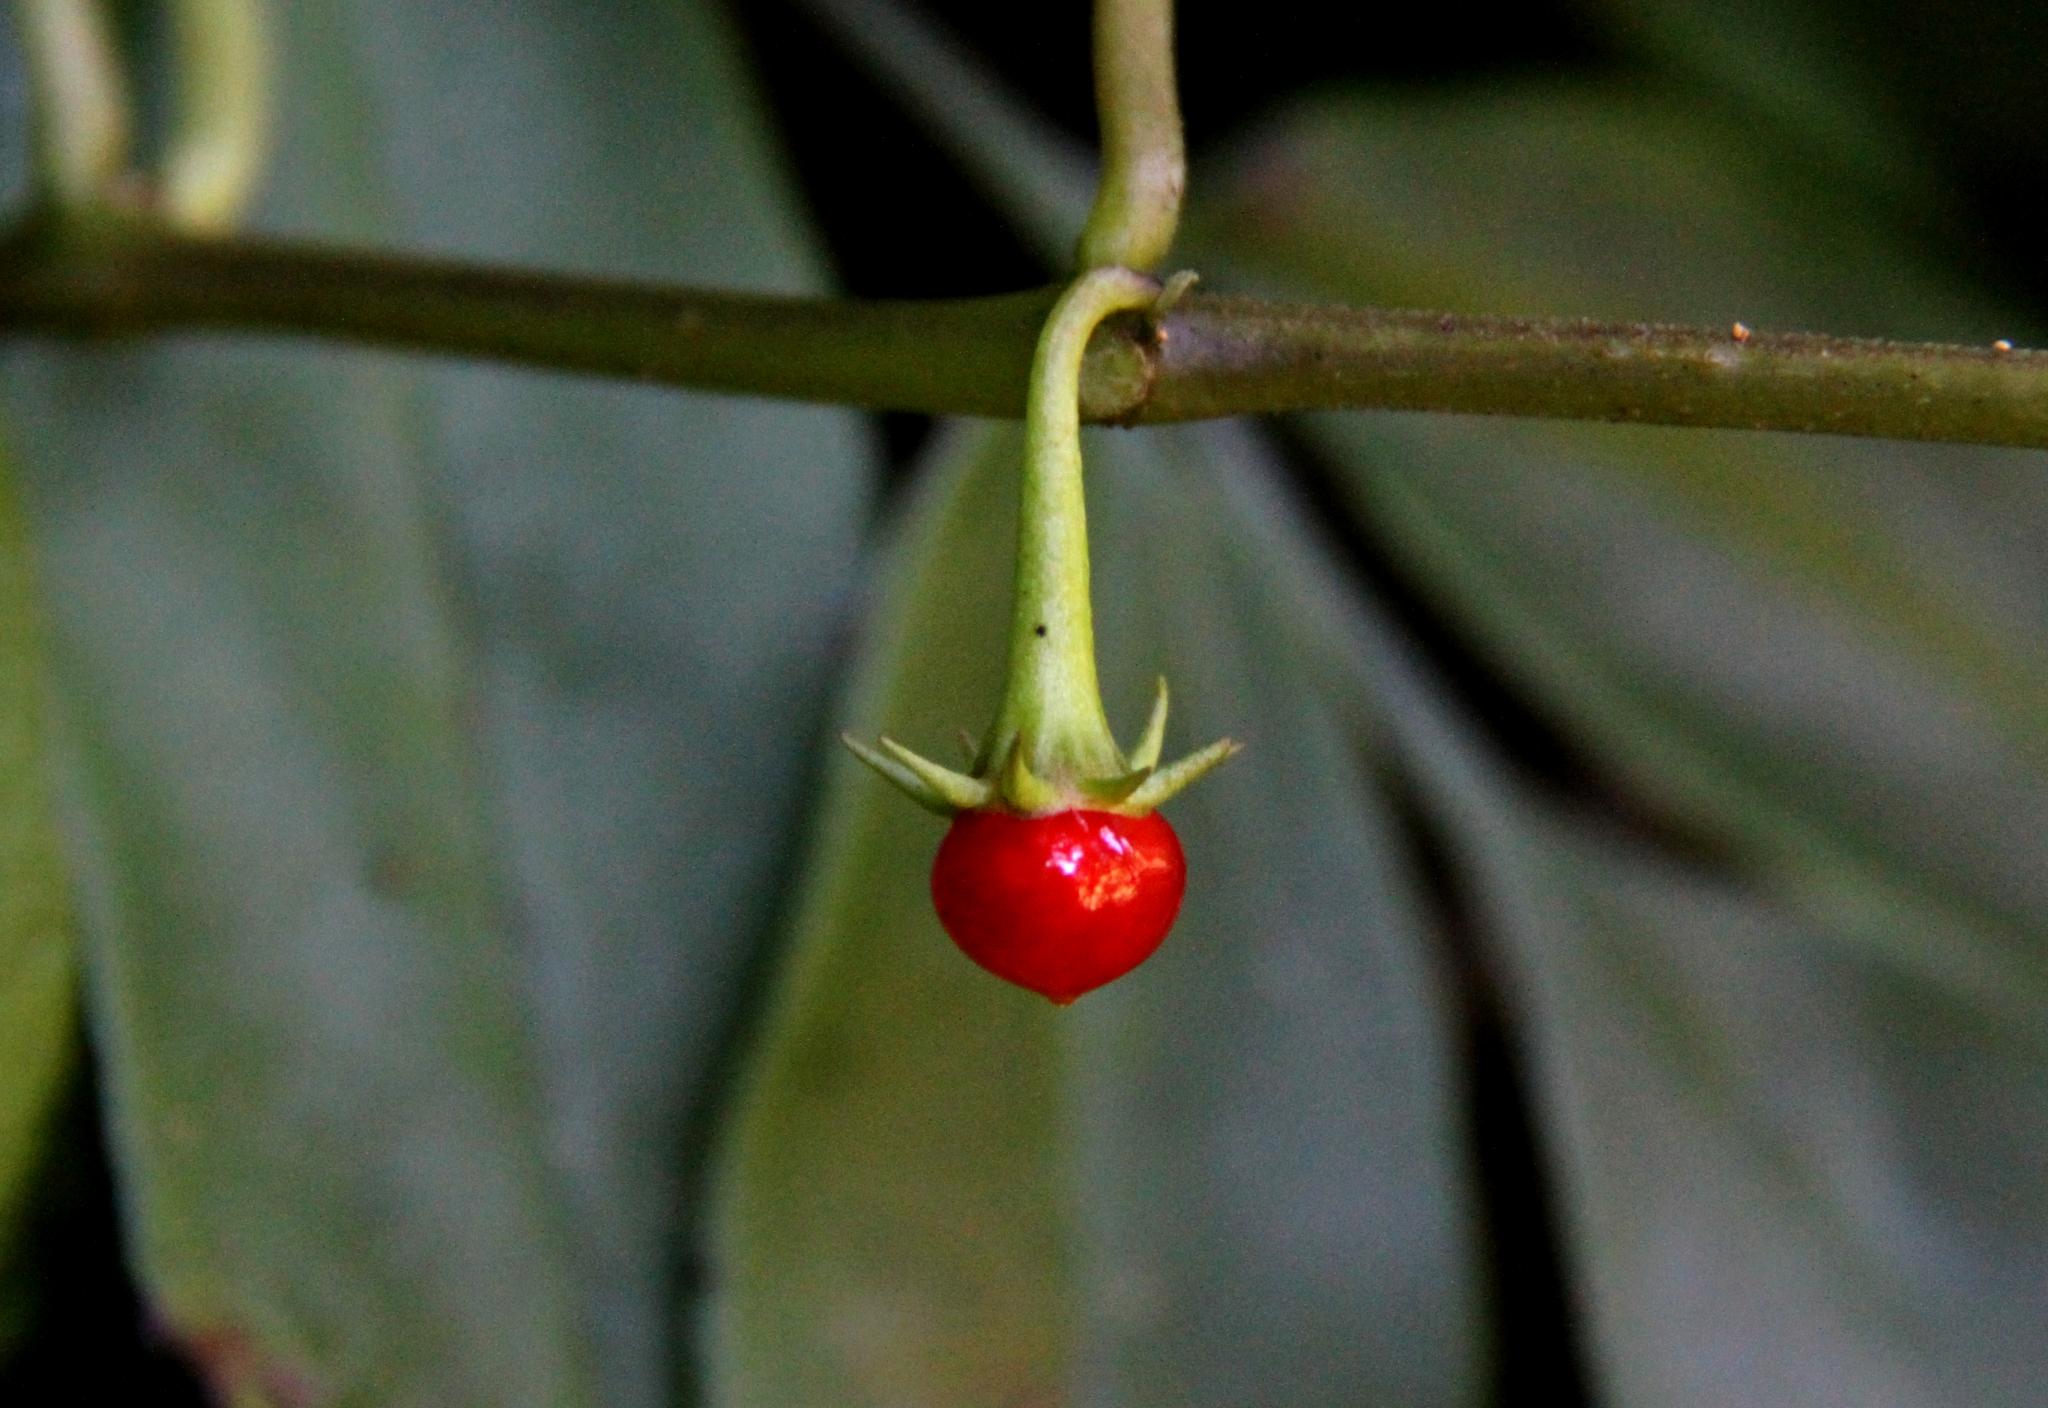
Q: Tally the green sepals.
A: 7